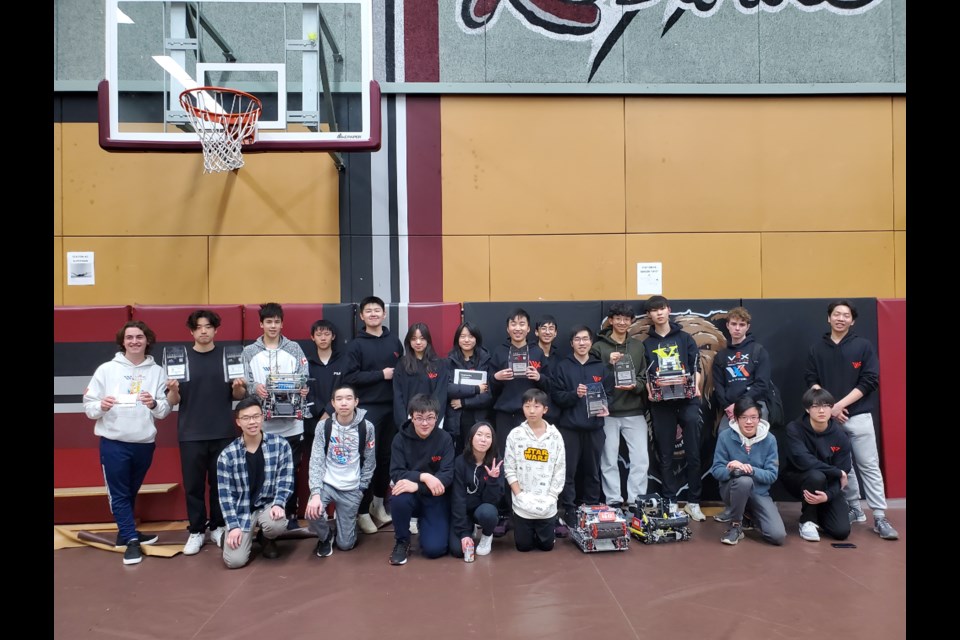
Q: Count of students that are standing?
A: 14